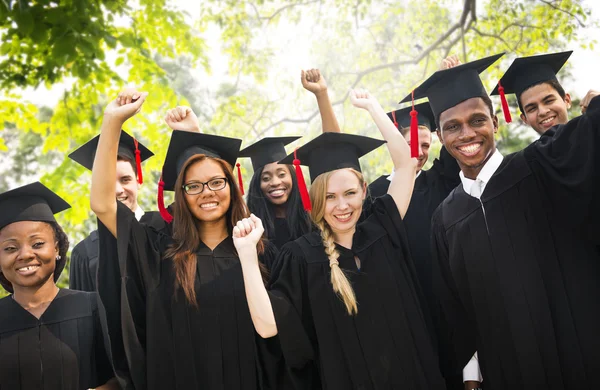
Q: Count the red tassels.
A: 7